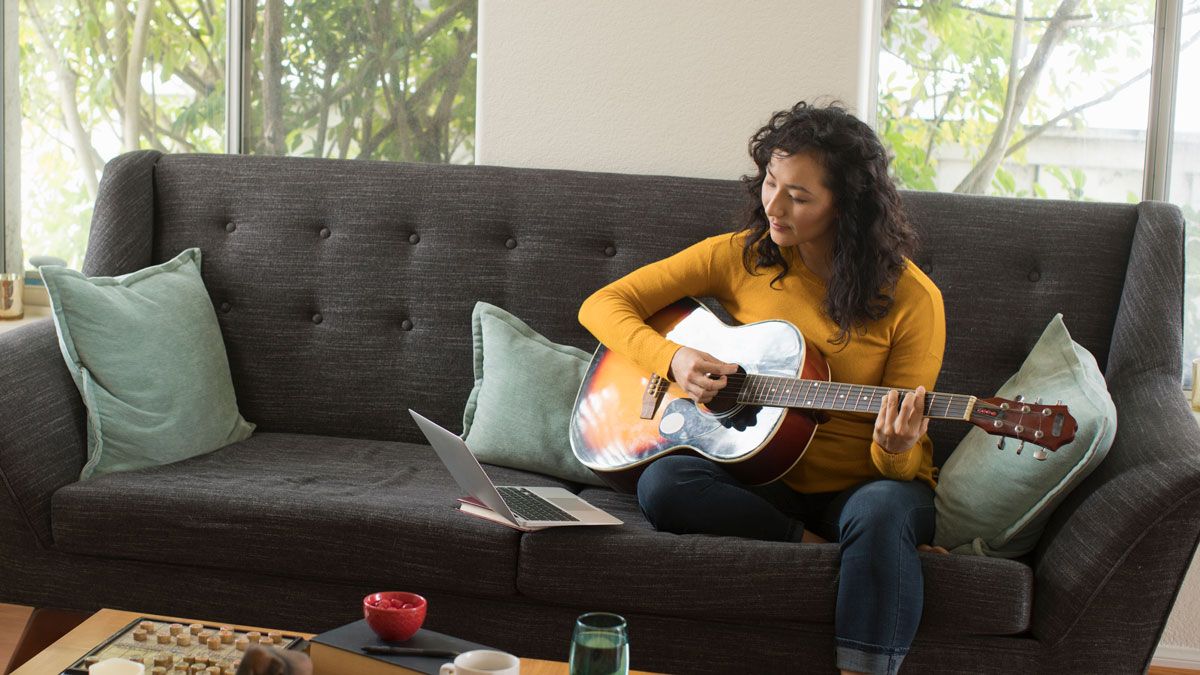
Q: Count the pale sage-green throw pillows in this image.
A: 3